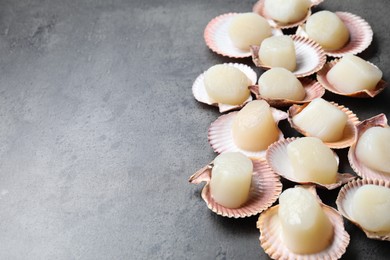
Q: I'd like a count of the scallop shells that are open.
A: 14